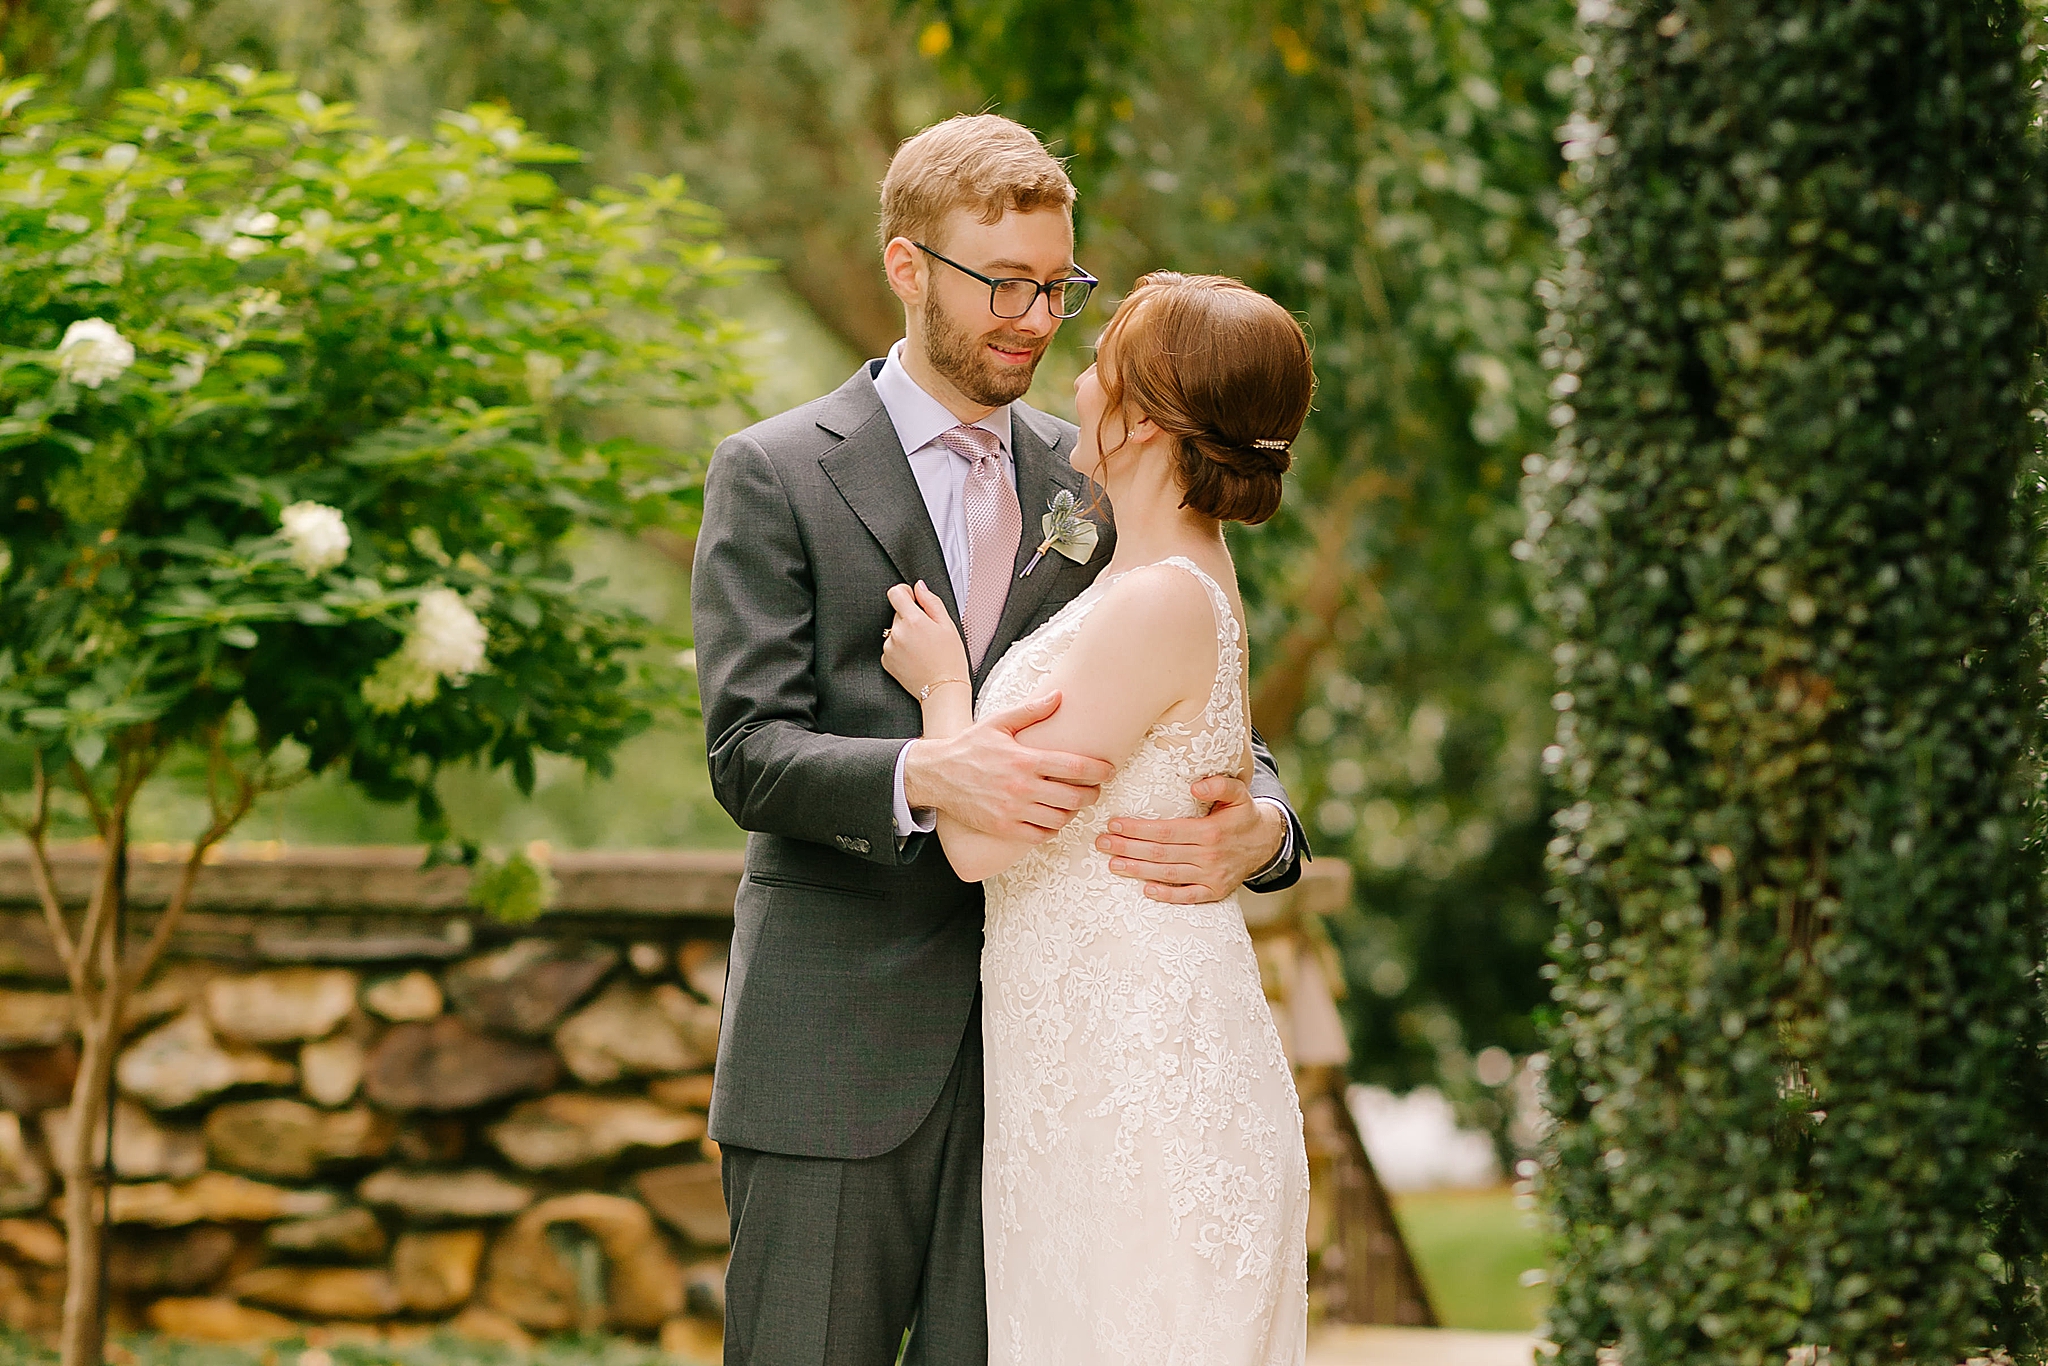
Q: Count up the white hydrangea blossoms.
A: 3